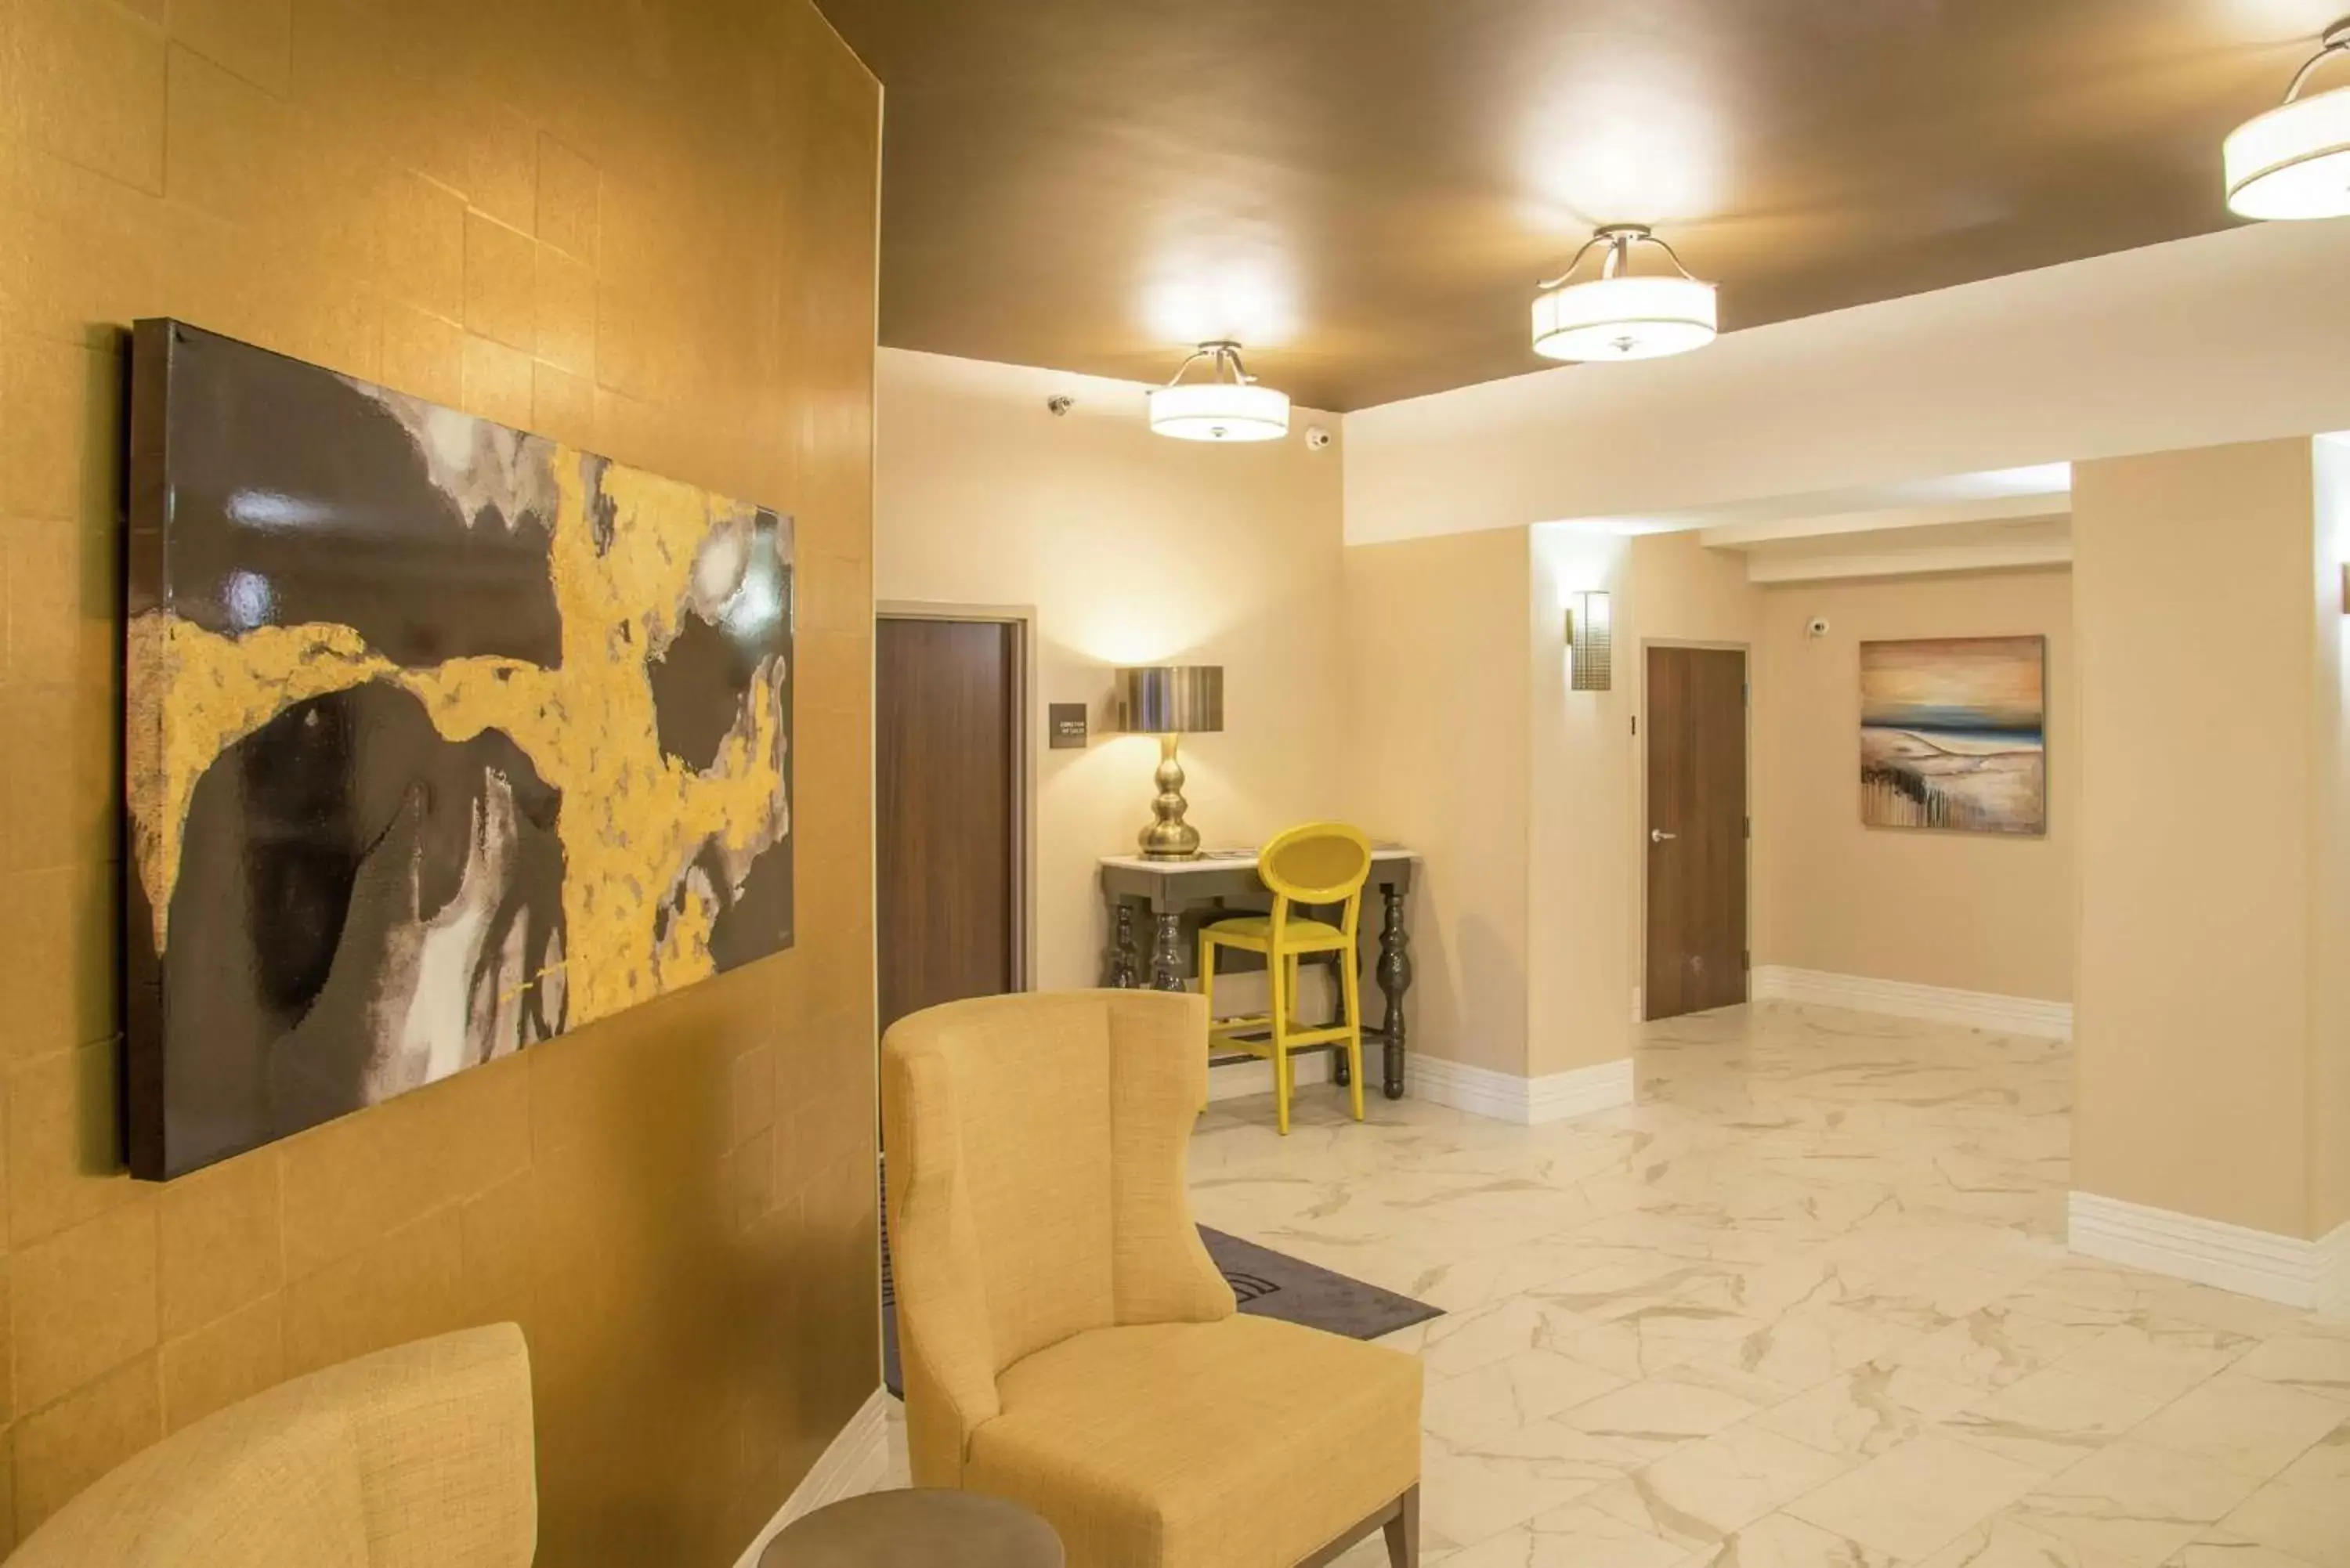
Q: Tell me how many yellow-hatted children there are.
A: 0